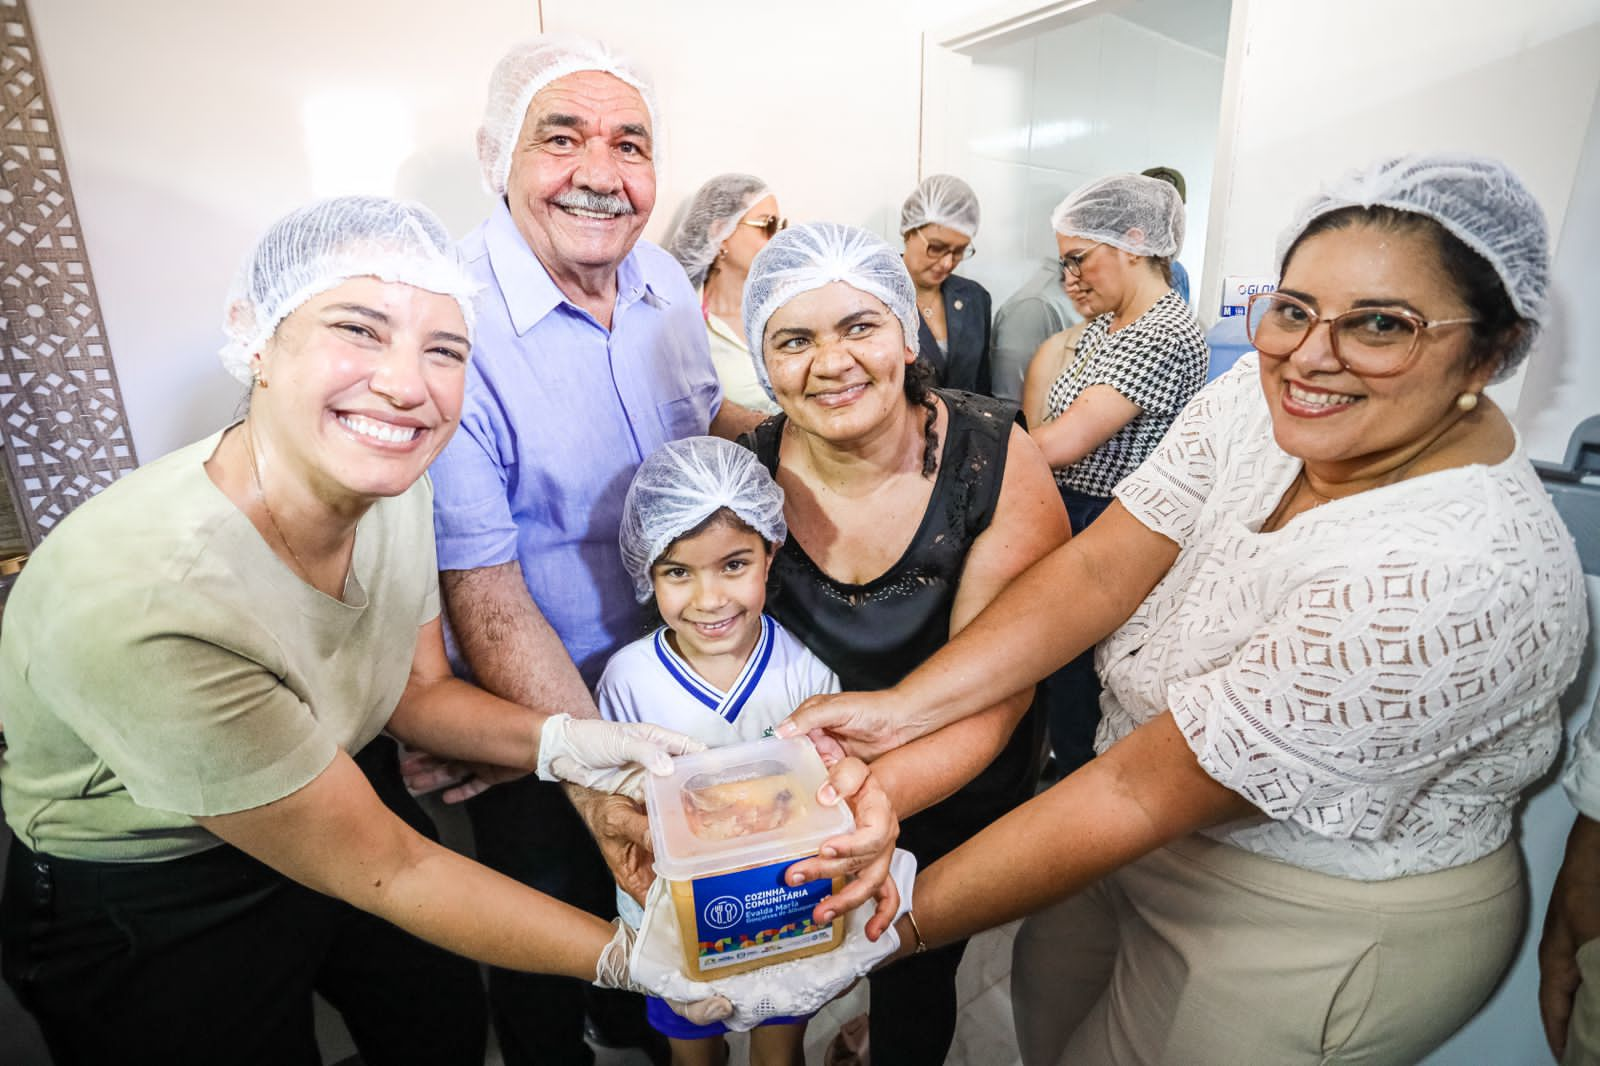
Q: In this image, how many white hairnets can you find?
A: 8